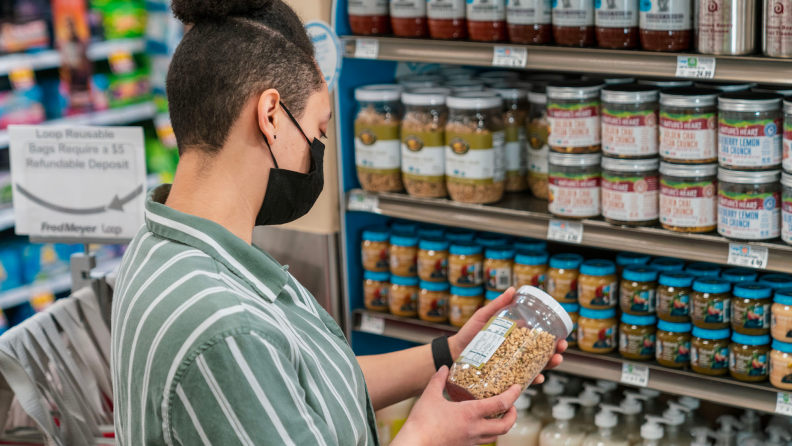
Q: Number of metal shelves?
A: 3